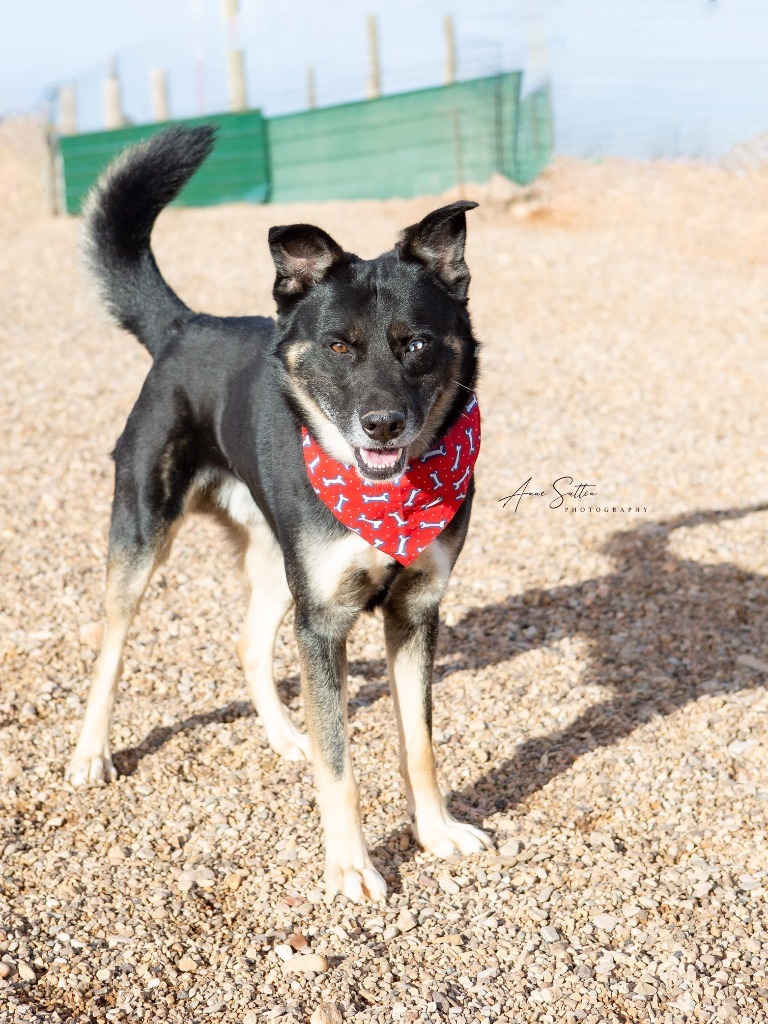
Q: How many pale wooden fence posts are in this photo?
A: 7